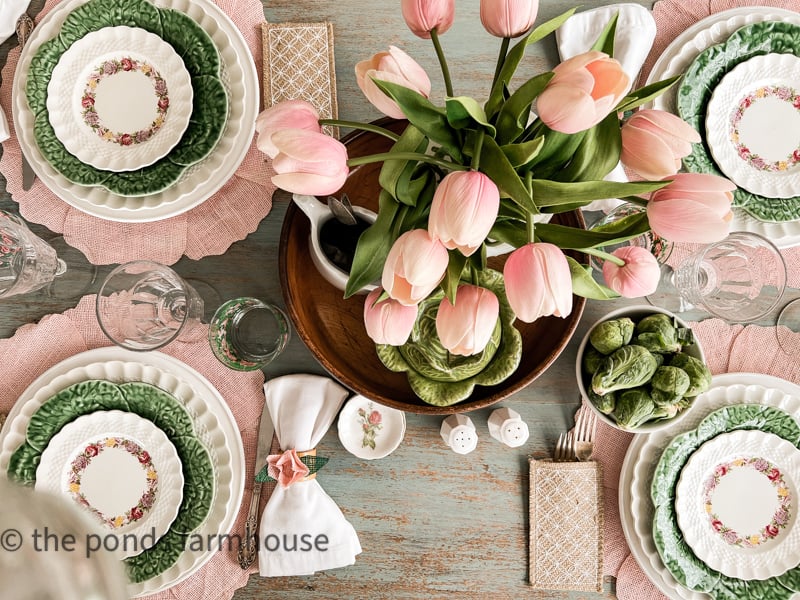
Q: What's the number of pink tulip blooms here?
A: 14